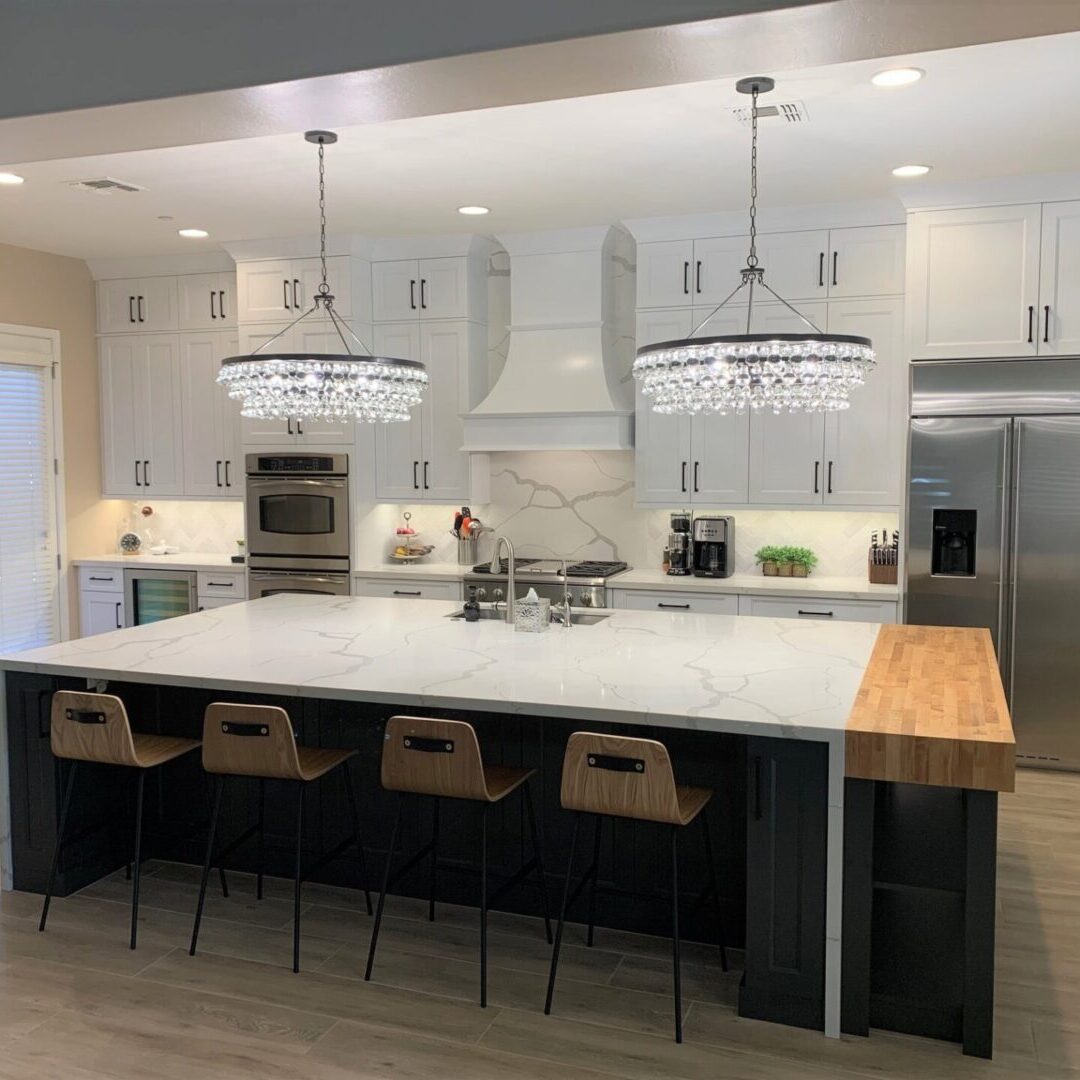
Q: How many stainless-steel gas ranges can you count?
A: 1